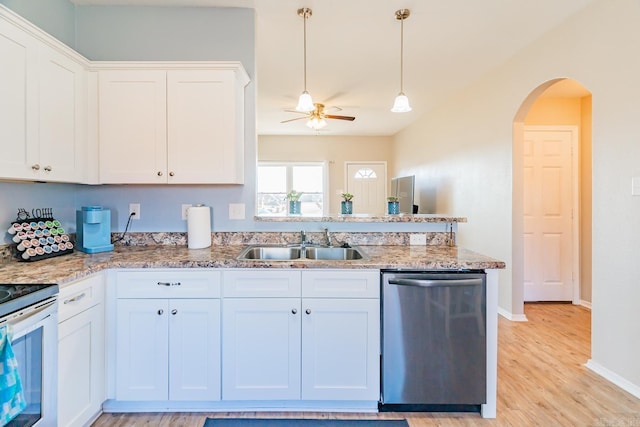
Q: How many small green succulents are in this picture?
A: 3